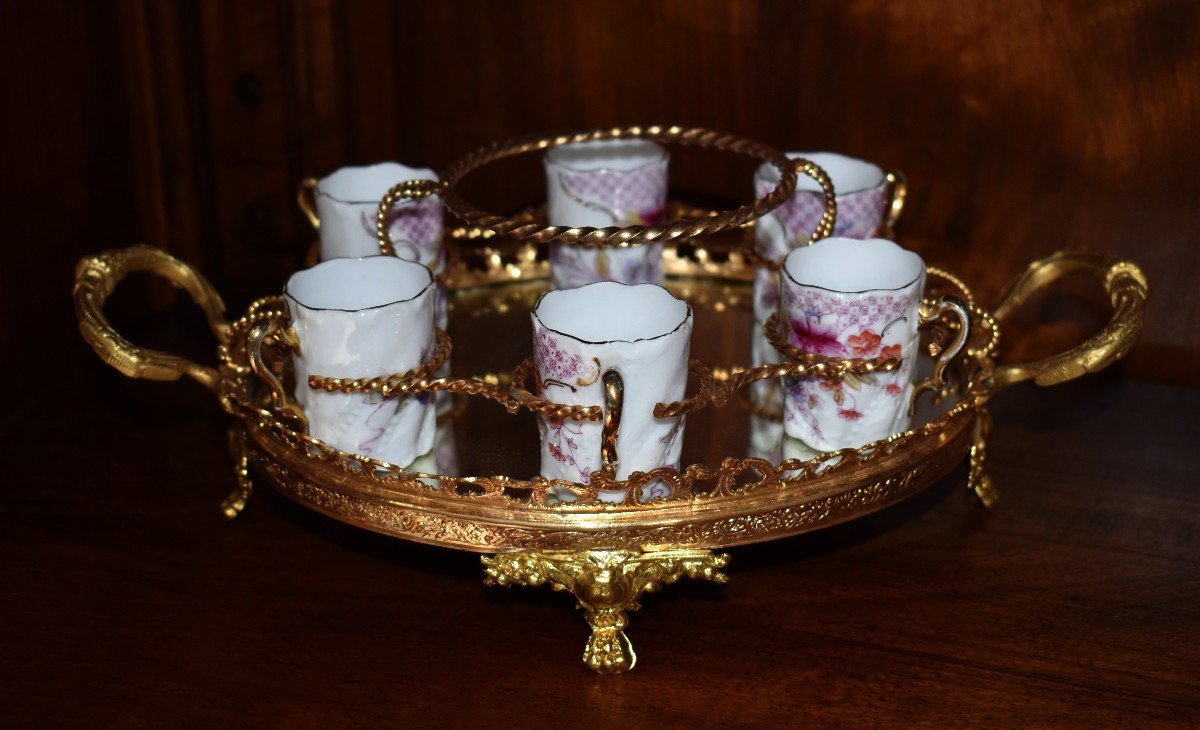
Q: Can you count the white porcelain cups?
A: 6